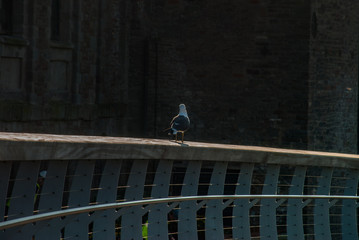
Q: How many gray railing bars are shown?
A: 14